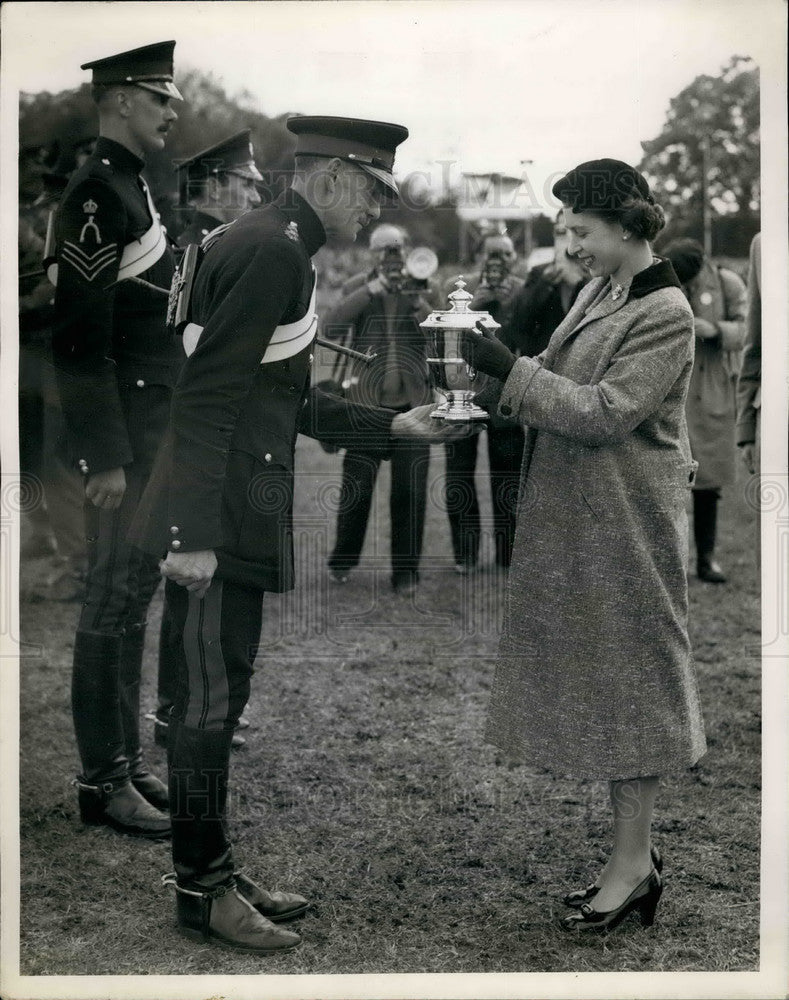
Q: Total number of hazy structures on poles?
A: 1